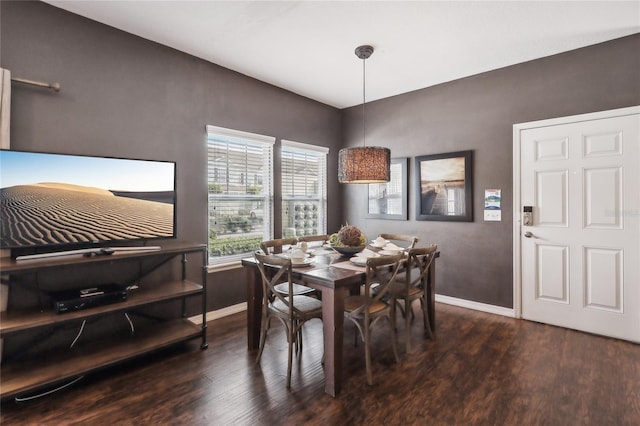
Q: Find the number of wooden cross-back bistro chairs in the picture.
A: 6